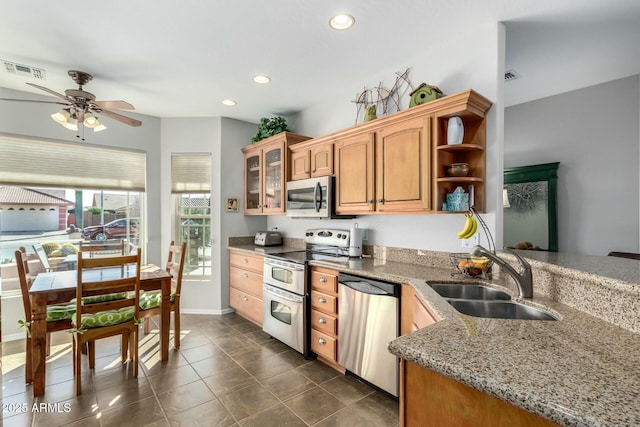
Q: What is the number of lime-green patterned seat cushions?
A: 4